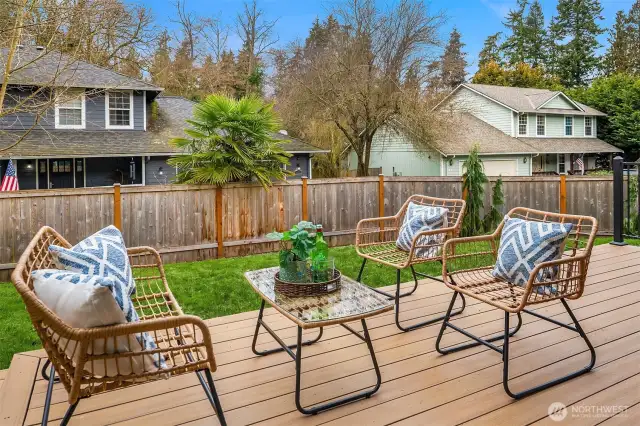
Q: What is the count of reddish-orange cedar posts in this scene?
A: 6